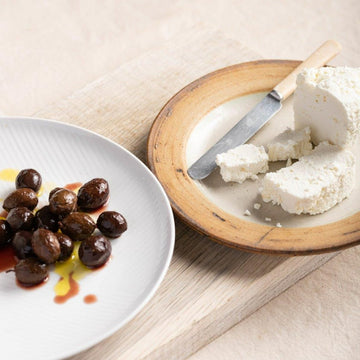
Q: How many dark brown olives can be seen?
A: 15